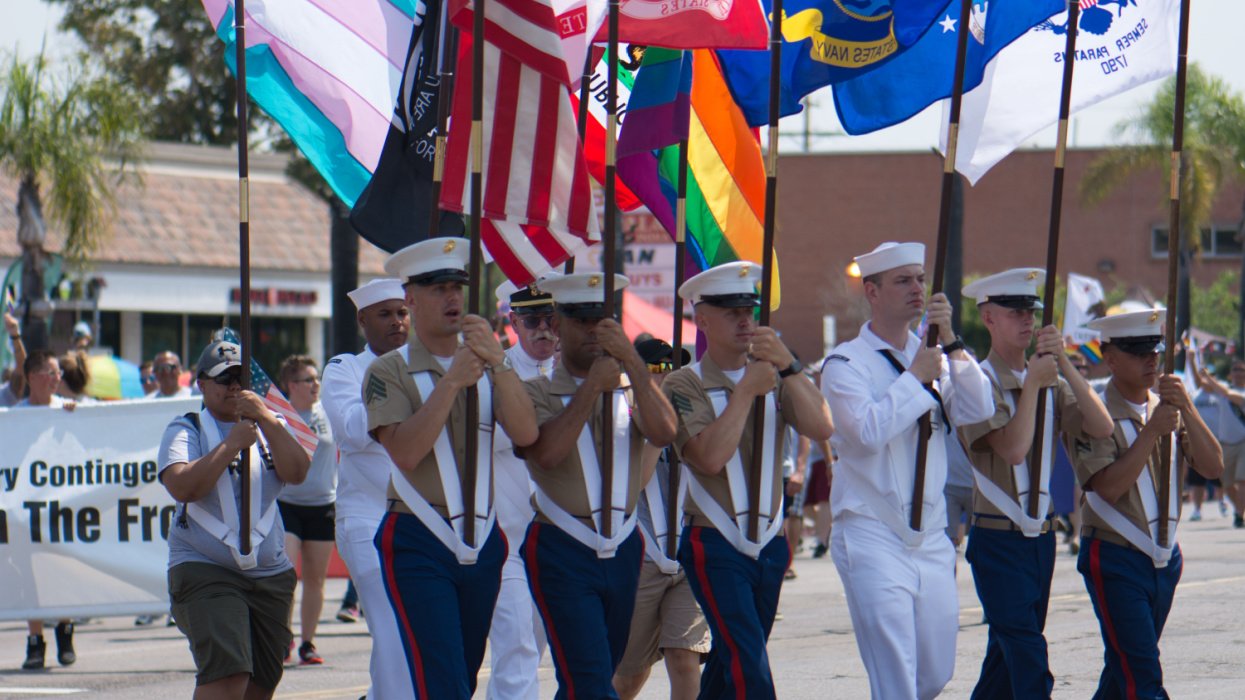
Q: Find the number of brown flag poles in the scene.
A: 10